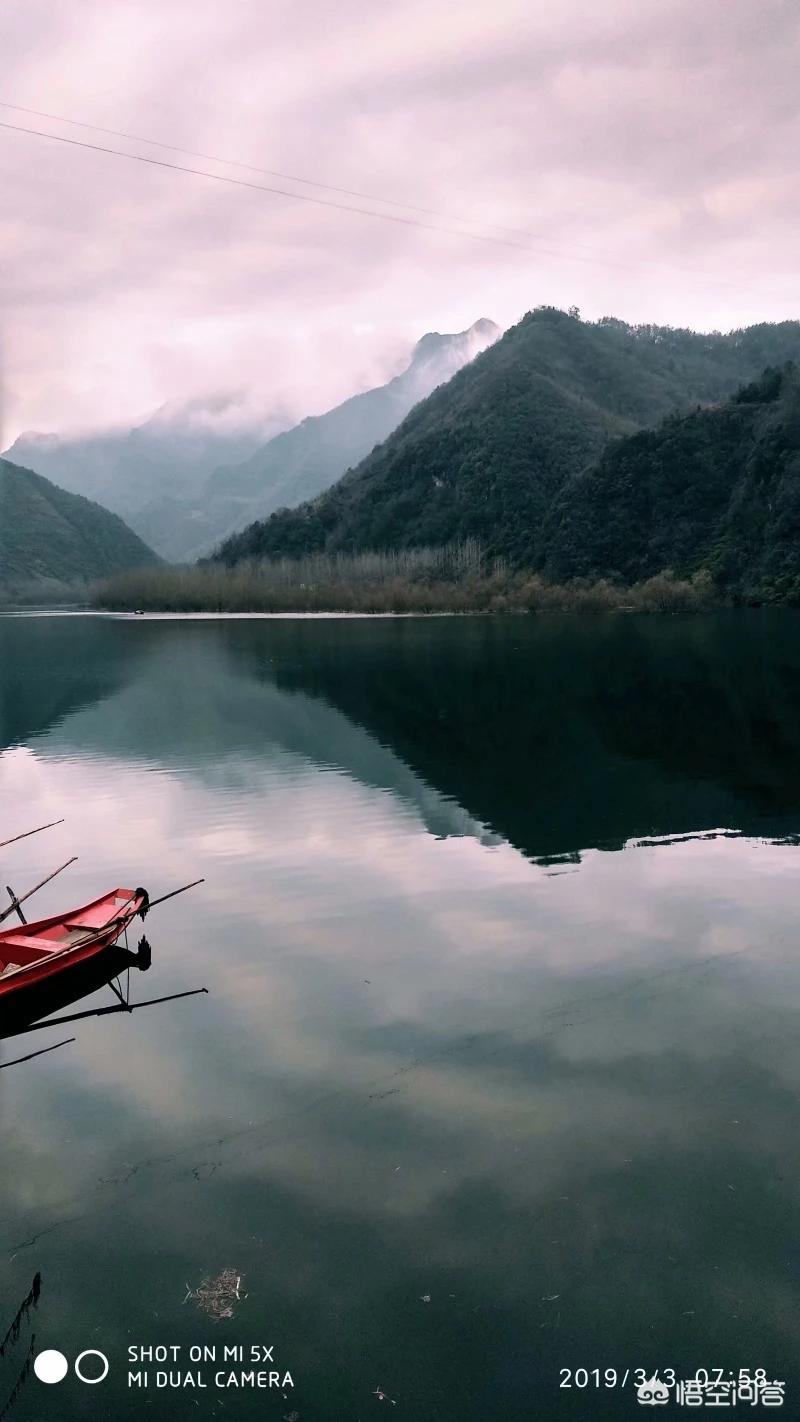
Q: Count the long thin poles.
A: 3